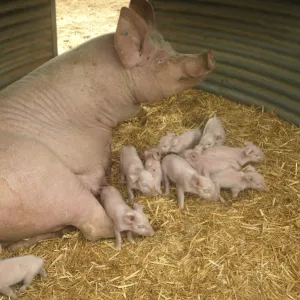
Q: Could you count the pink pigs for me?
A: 11